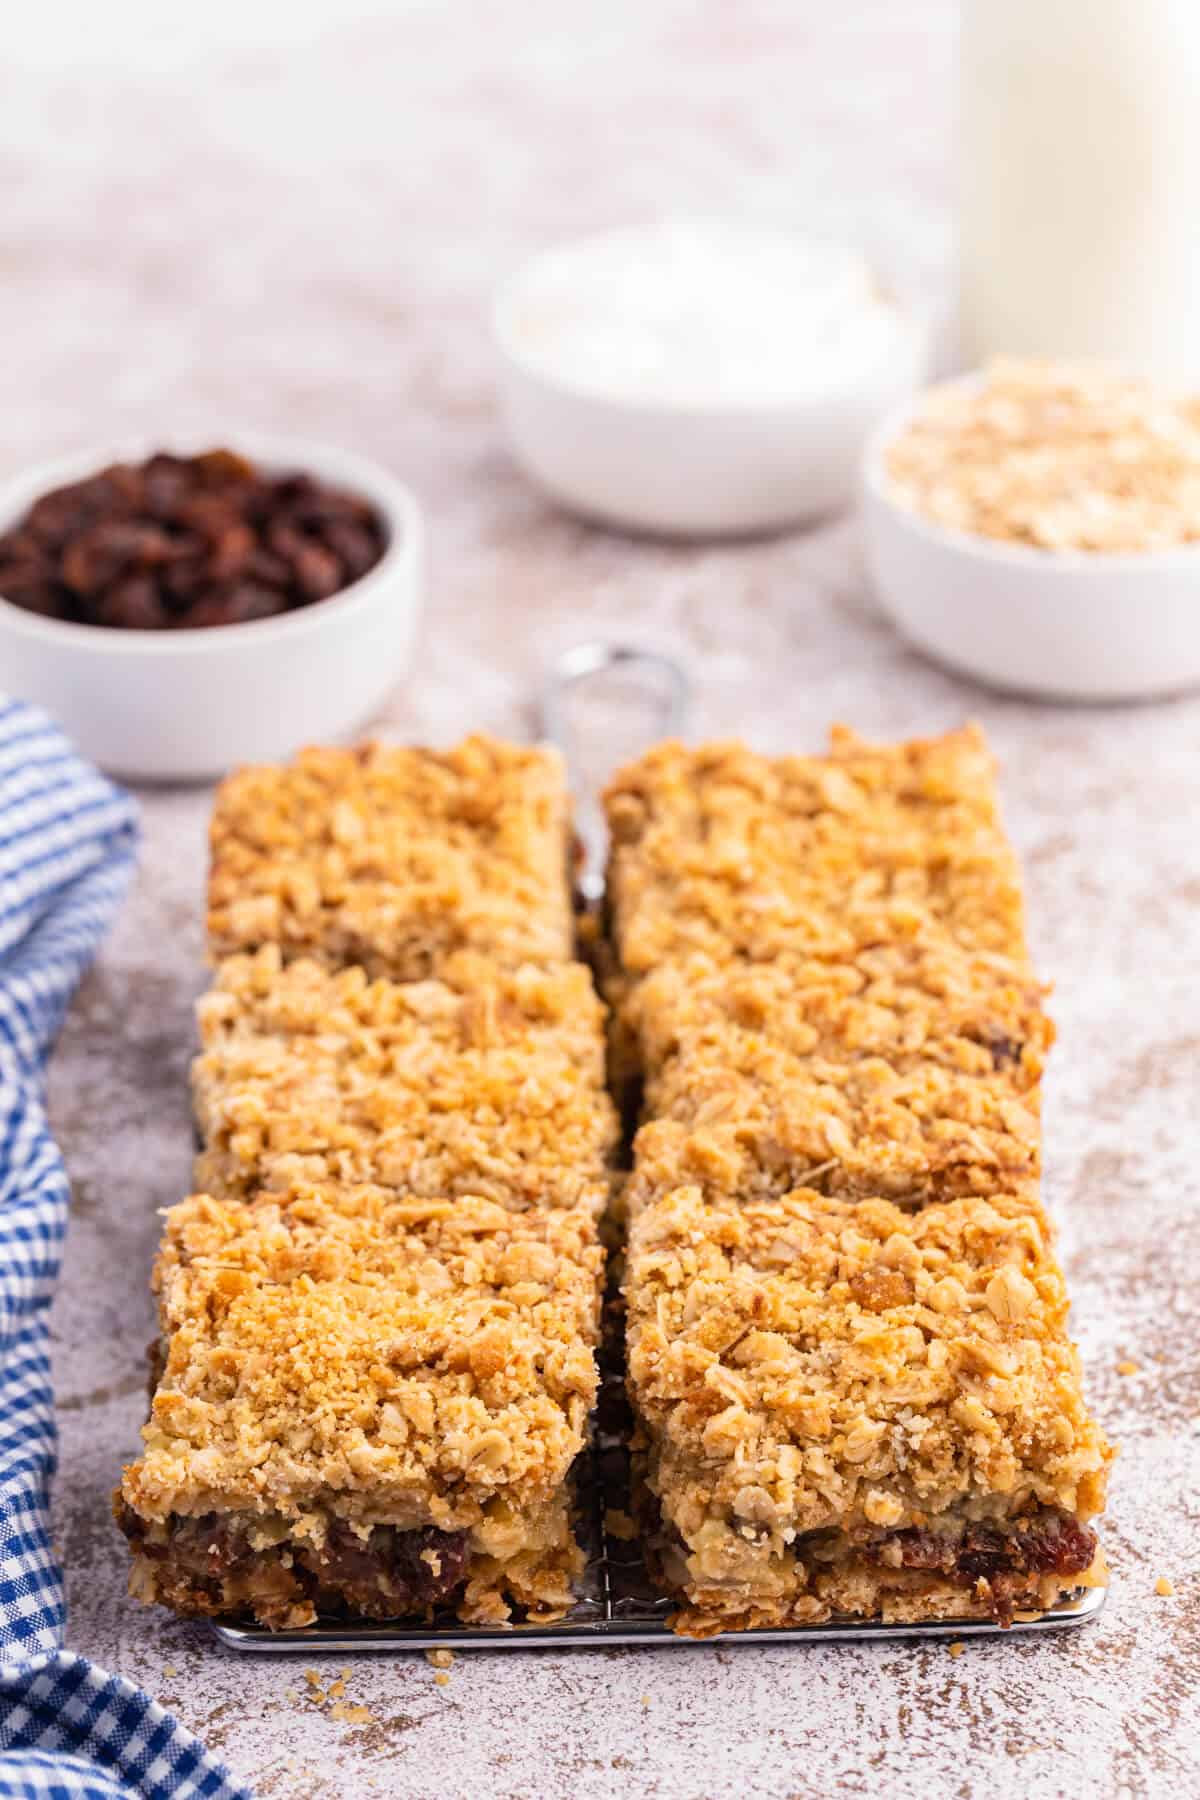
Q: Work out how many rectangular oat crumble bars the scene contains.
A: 6